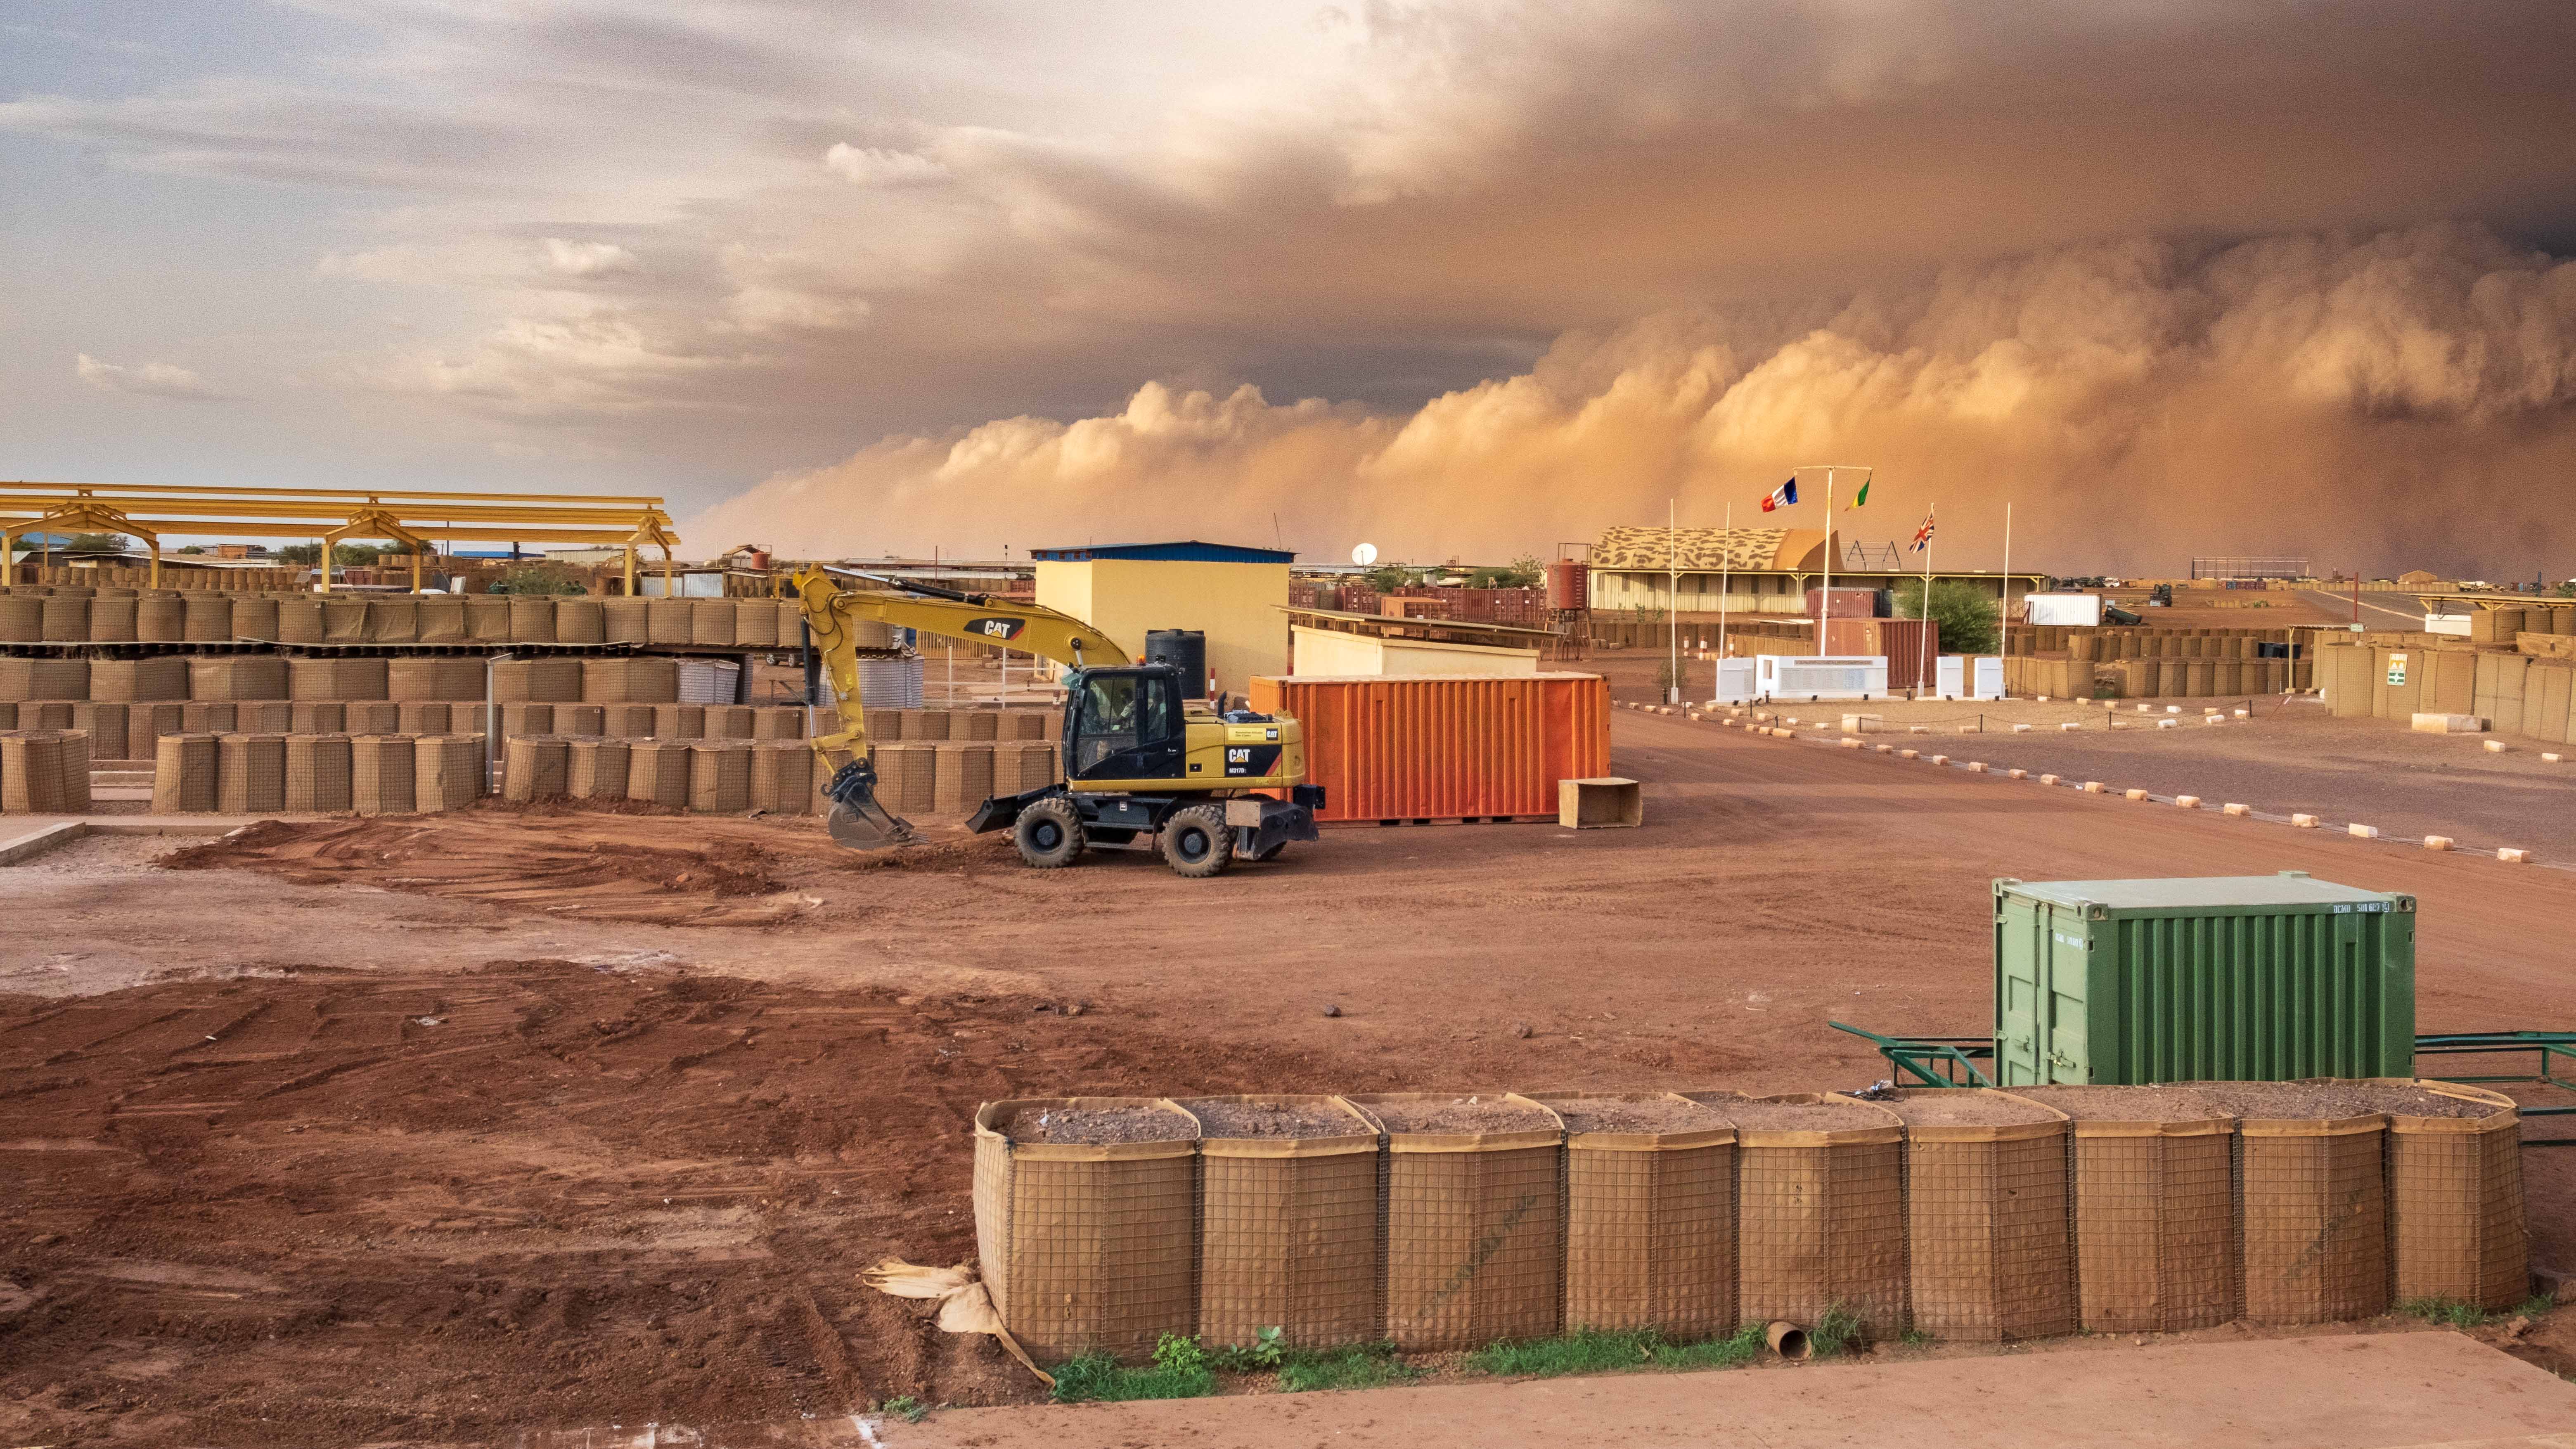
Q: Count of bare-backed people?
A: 0